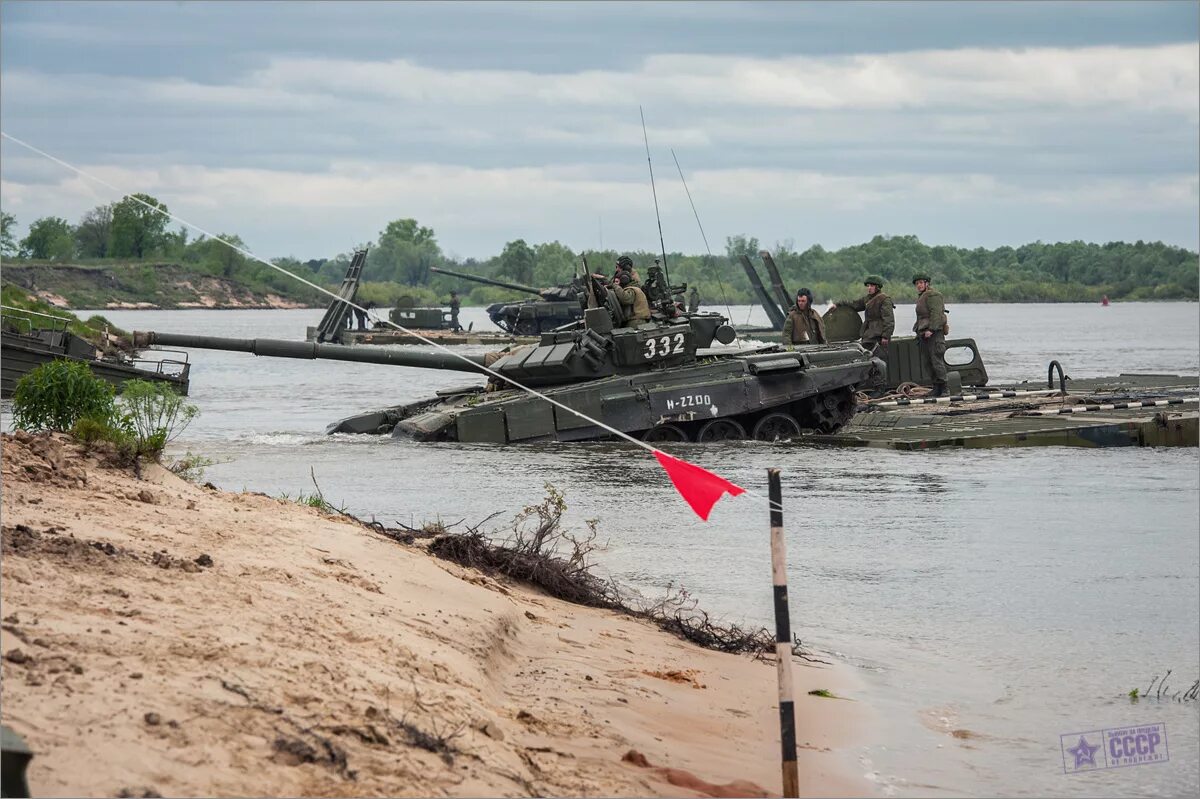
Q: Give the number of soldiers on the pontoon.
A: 3